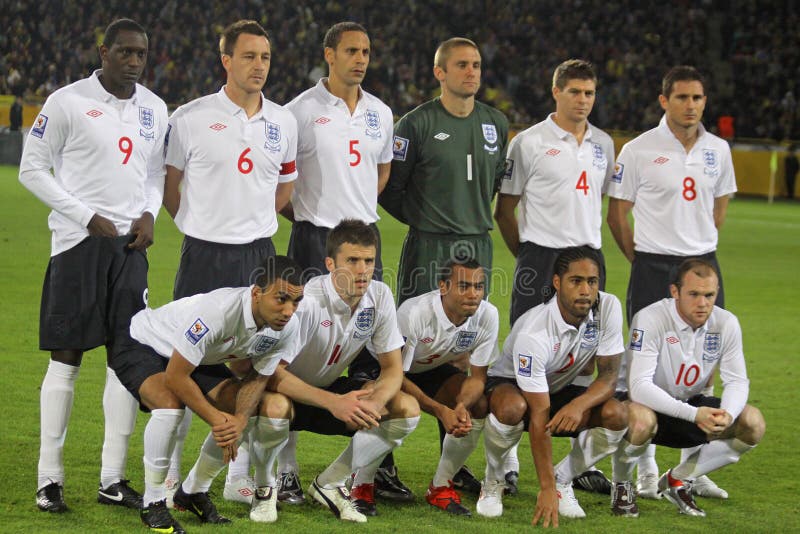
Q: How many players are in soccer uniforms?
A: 11